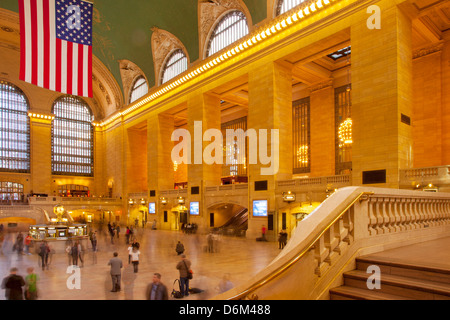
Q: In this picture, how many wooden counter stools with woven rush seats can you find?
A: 0